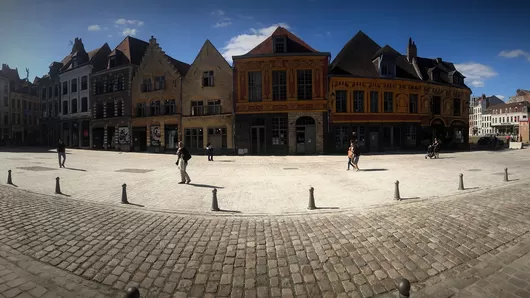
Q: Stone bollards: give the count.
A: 10